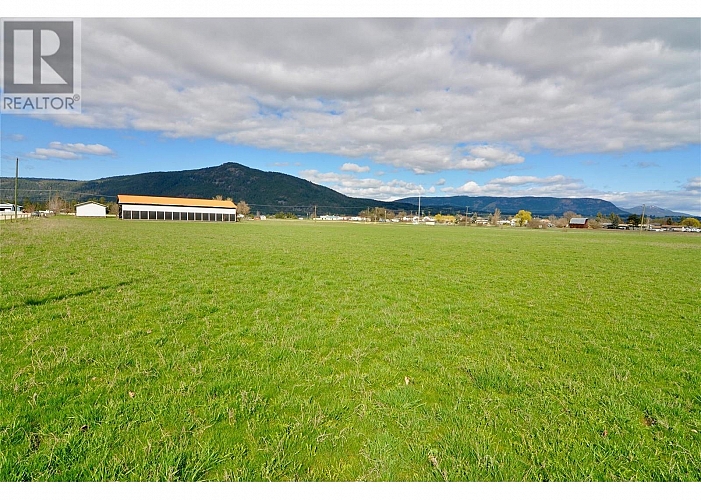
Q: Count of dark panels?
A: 15